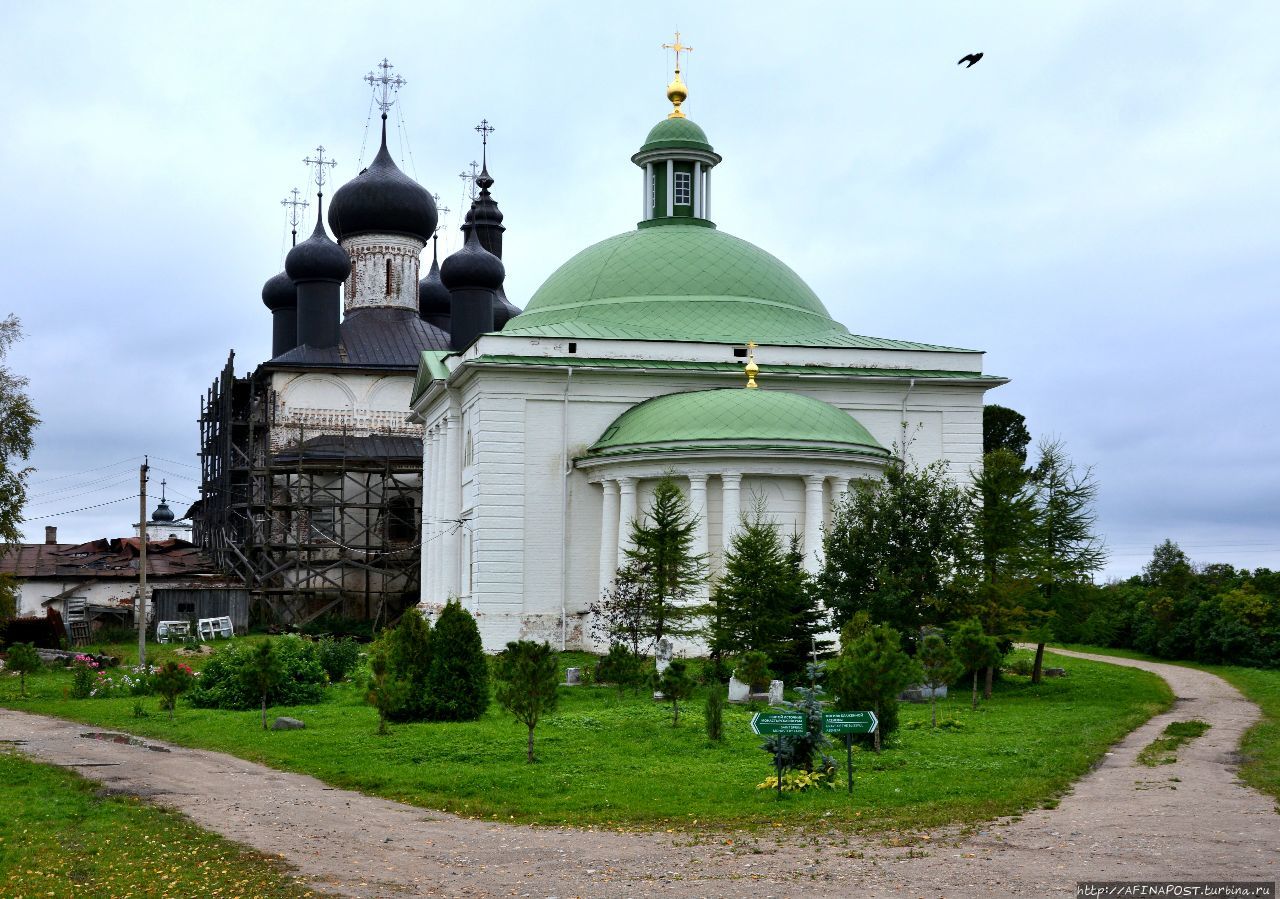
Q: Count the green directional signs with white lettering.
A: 2